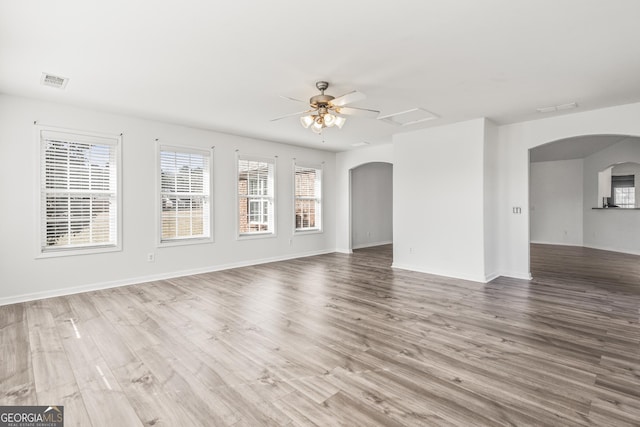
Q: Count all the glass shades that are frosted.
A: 4